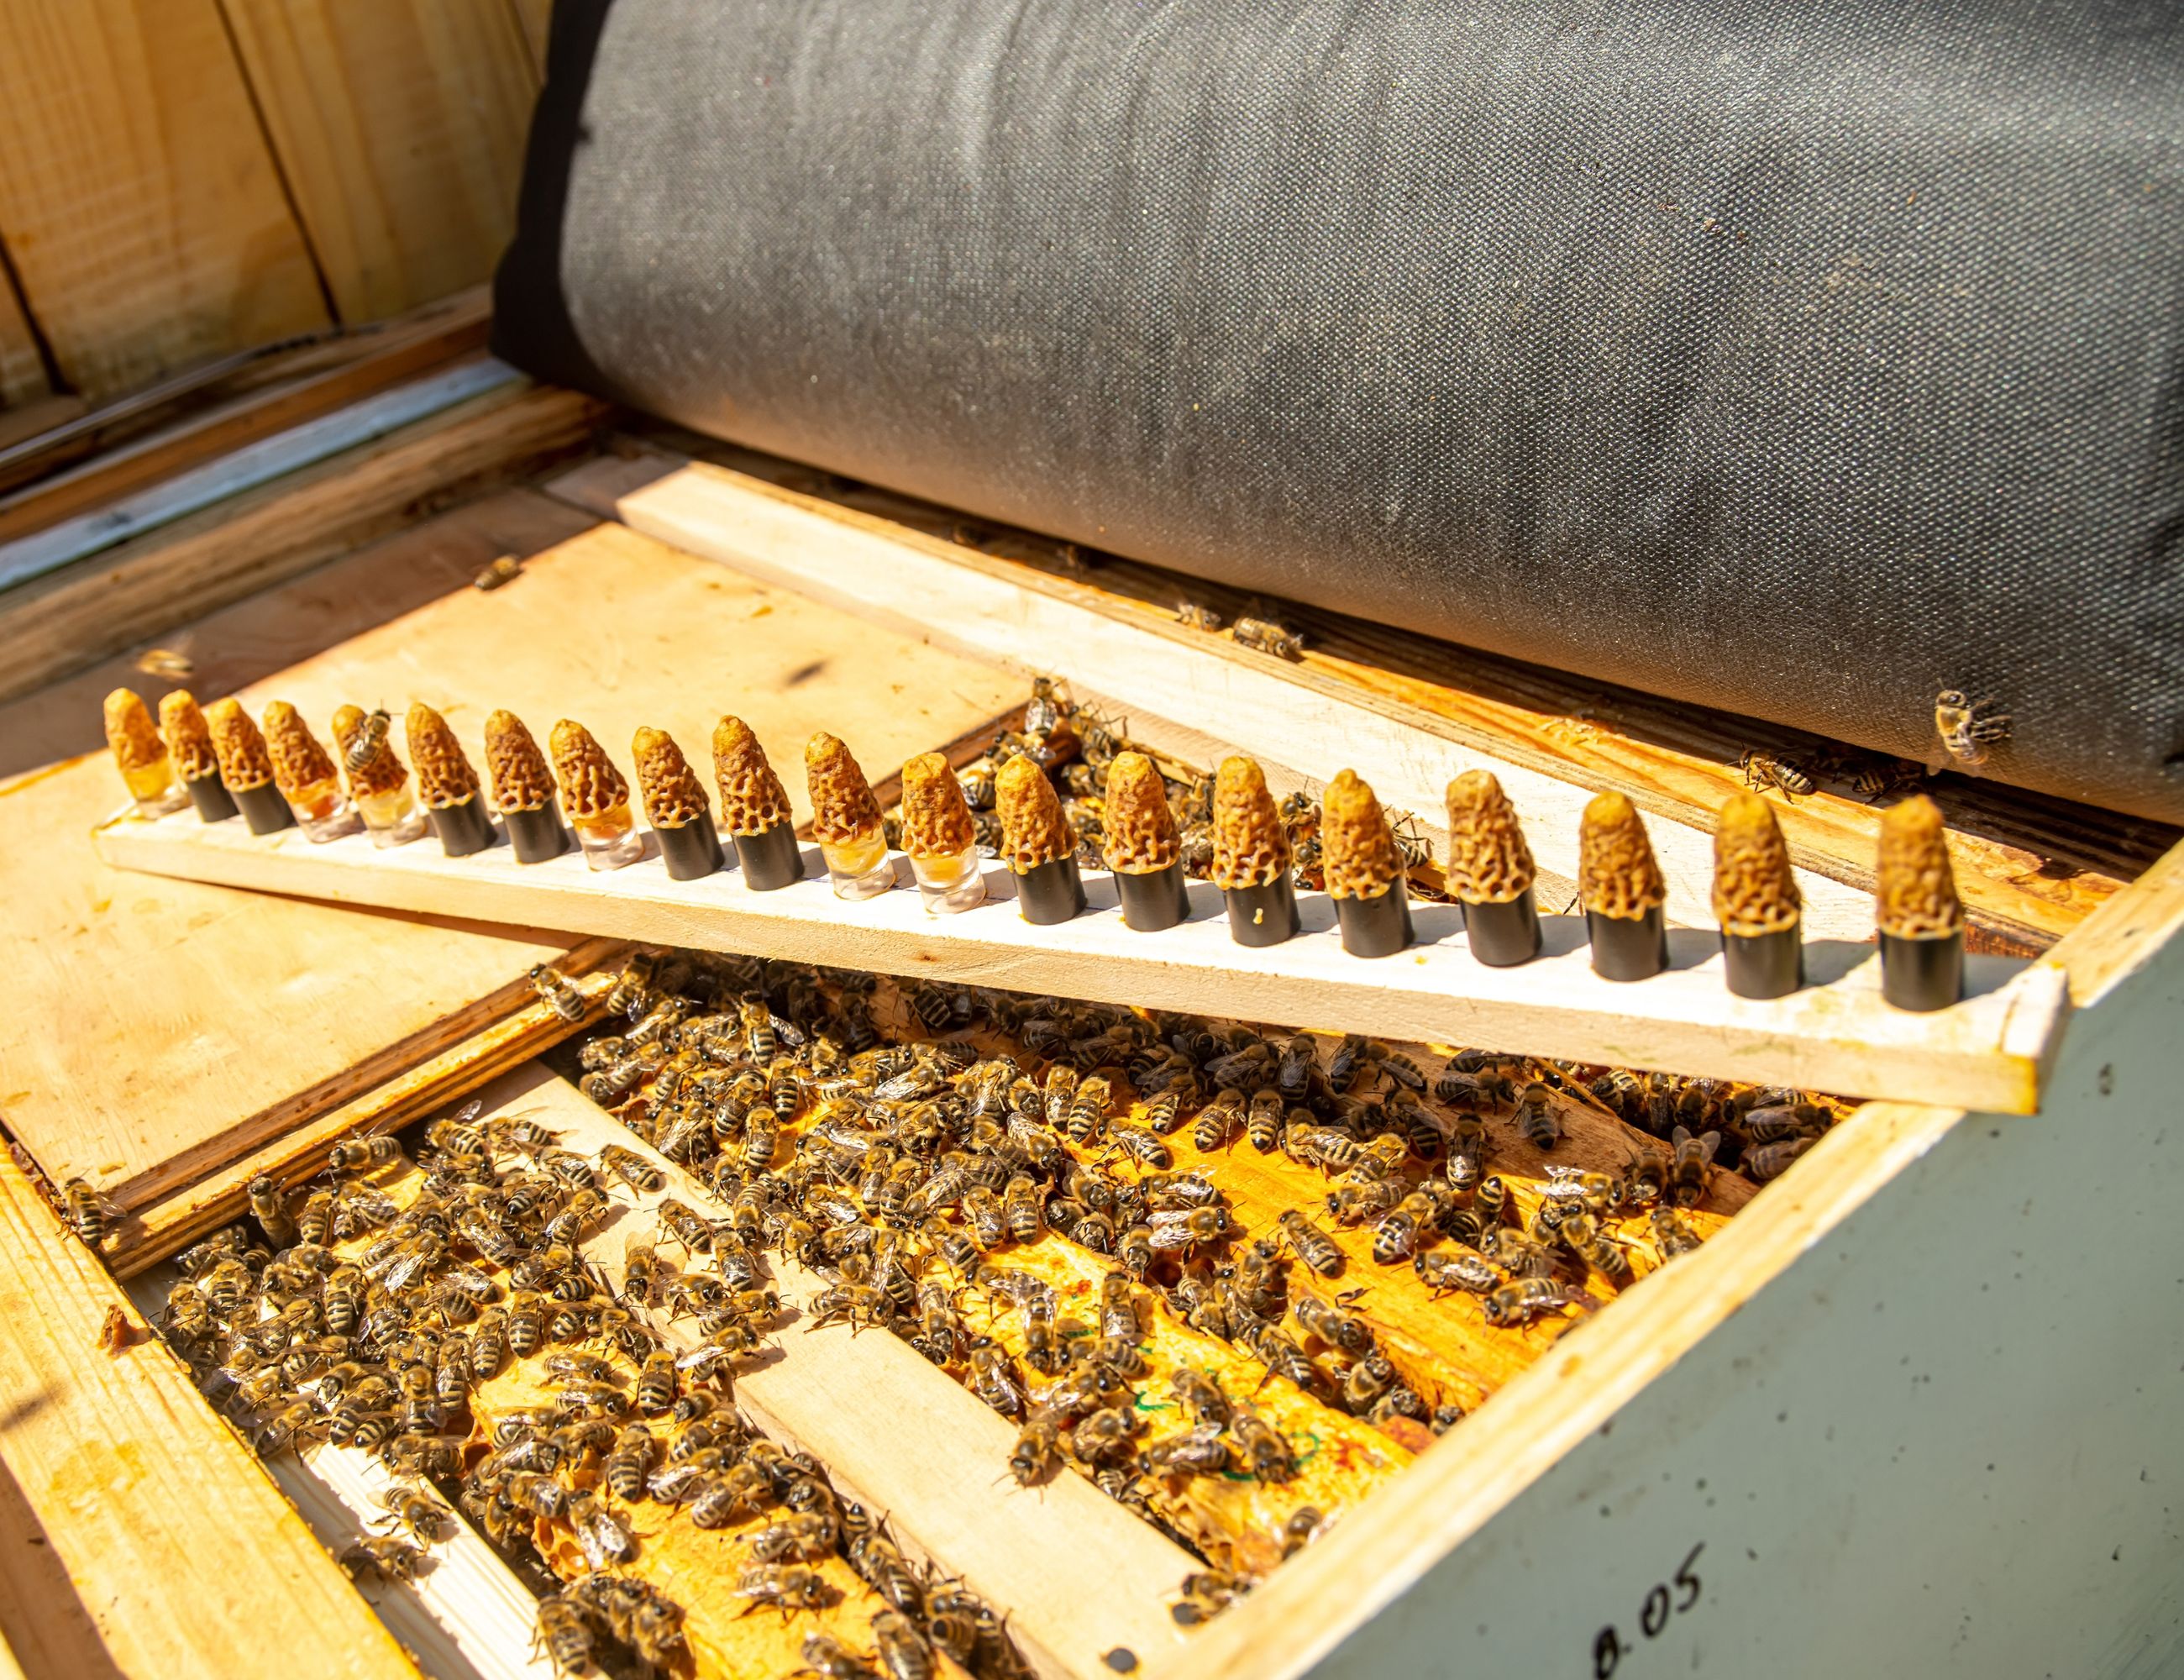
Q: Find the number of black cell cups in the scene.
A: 14